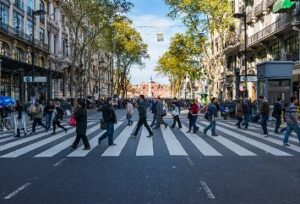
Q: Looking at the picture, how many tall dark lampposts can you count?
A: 2